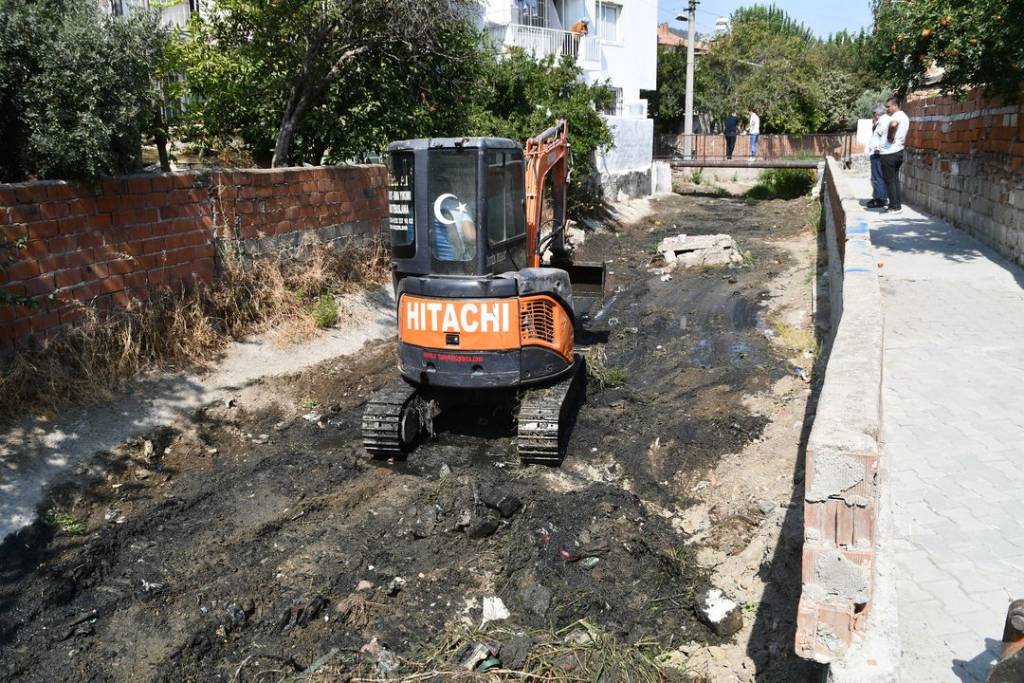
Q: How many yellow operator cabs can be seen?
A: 0